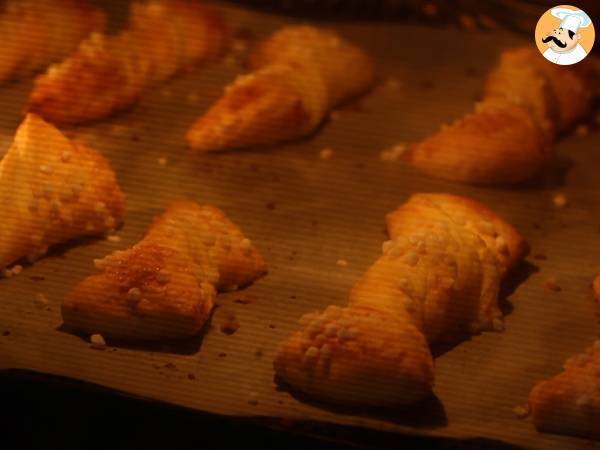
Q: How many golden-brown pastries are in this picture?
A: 8